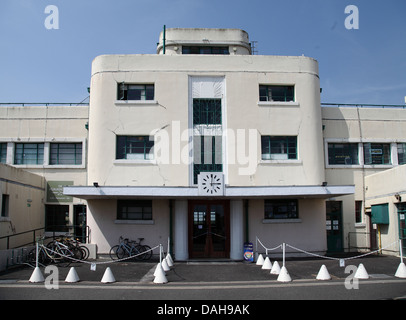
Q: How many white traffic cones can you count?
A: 14